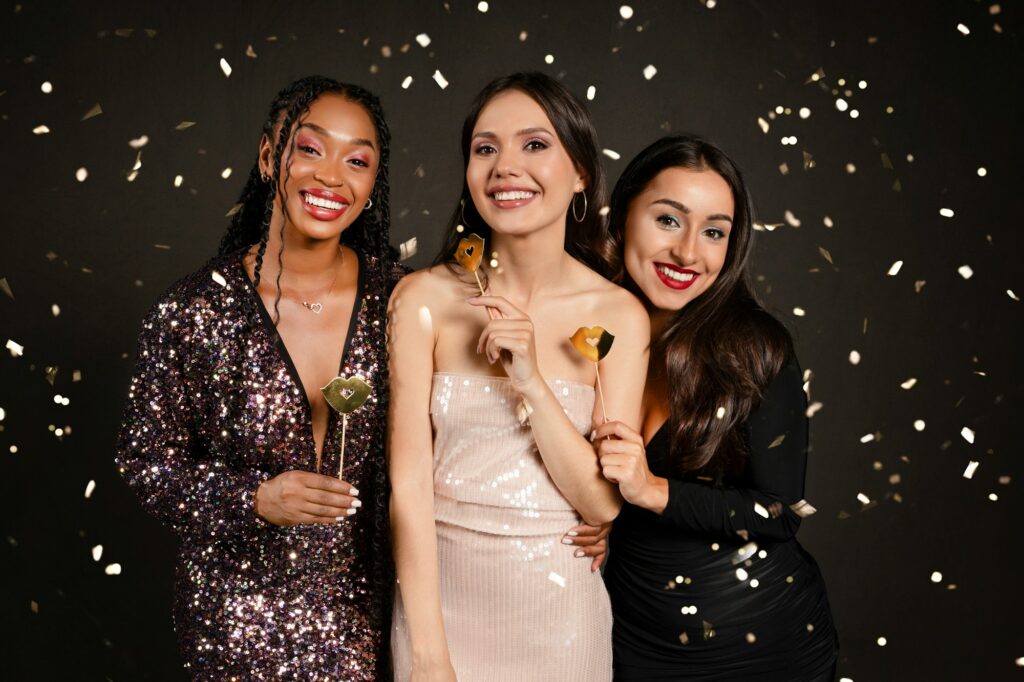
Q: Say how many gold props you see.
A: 3